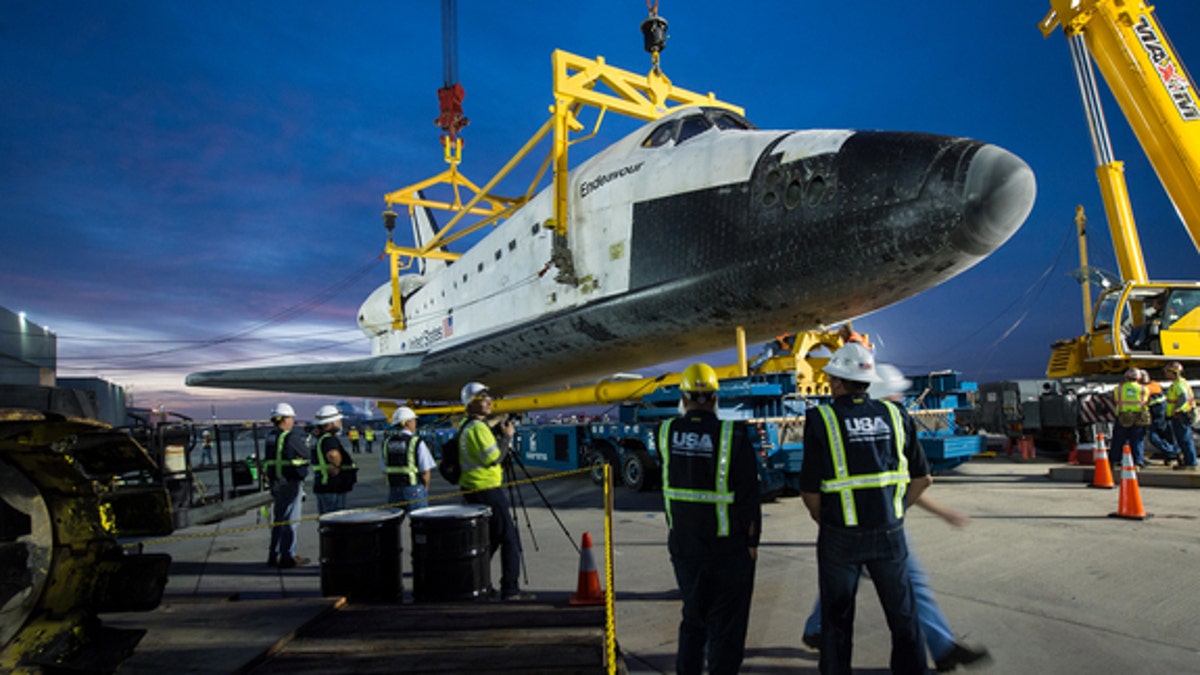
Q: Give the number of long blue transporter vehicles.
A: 1